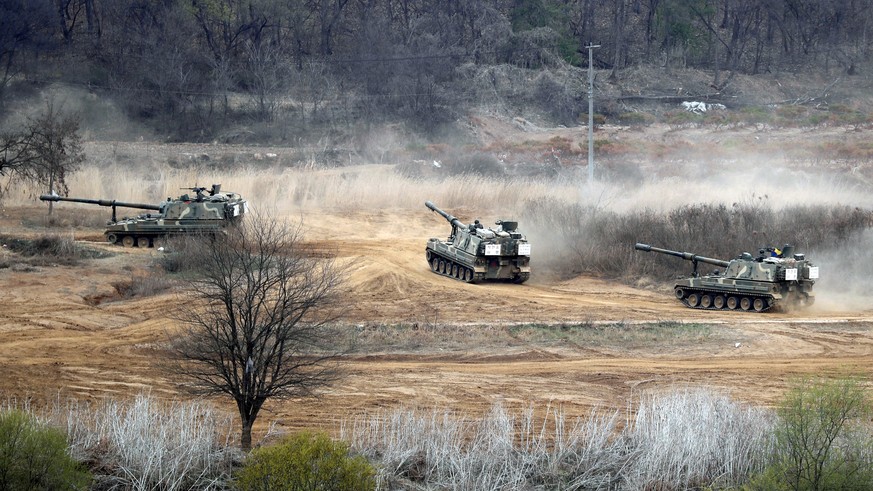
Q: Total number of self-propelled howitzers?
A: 3